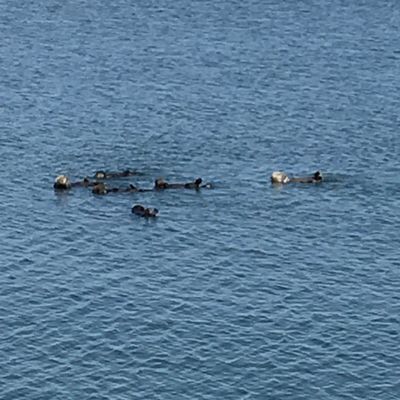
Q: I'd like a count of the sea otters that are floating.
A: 6